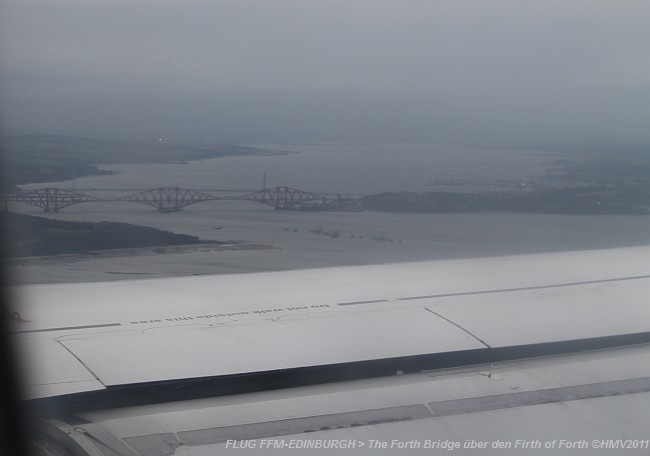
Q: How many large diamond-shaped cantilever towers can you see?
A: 3